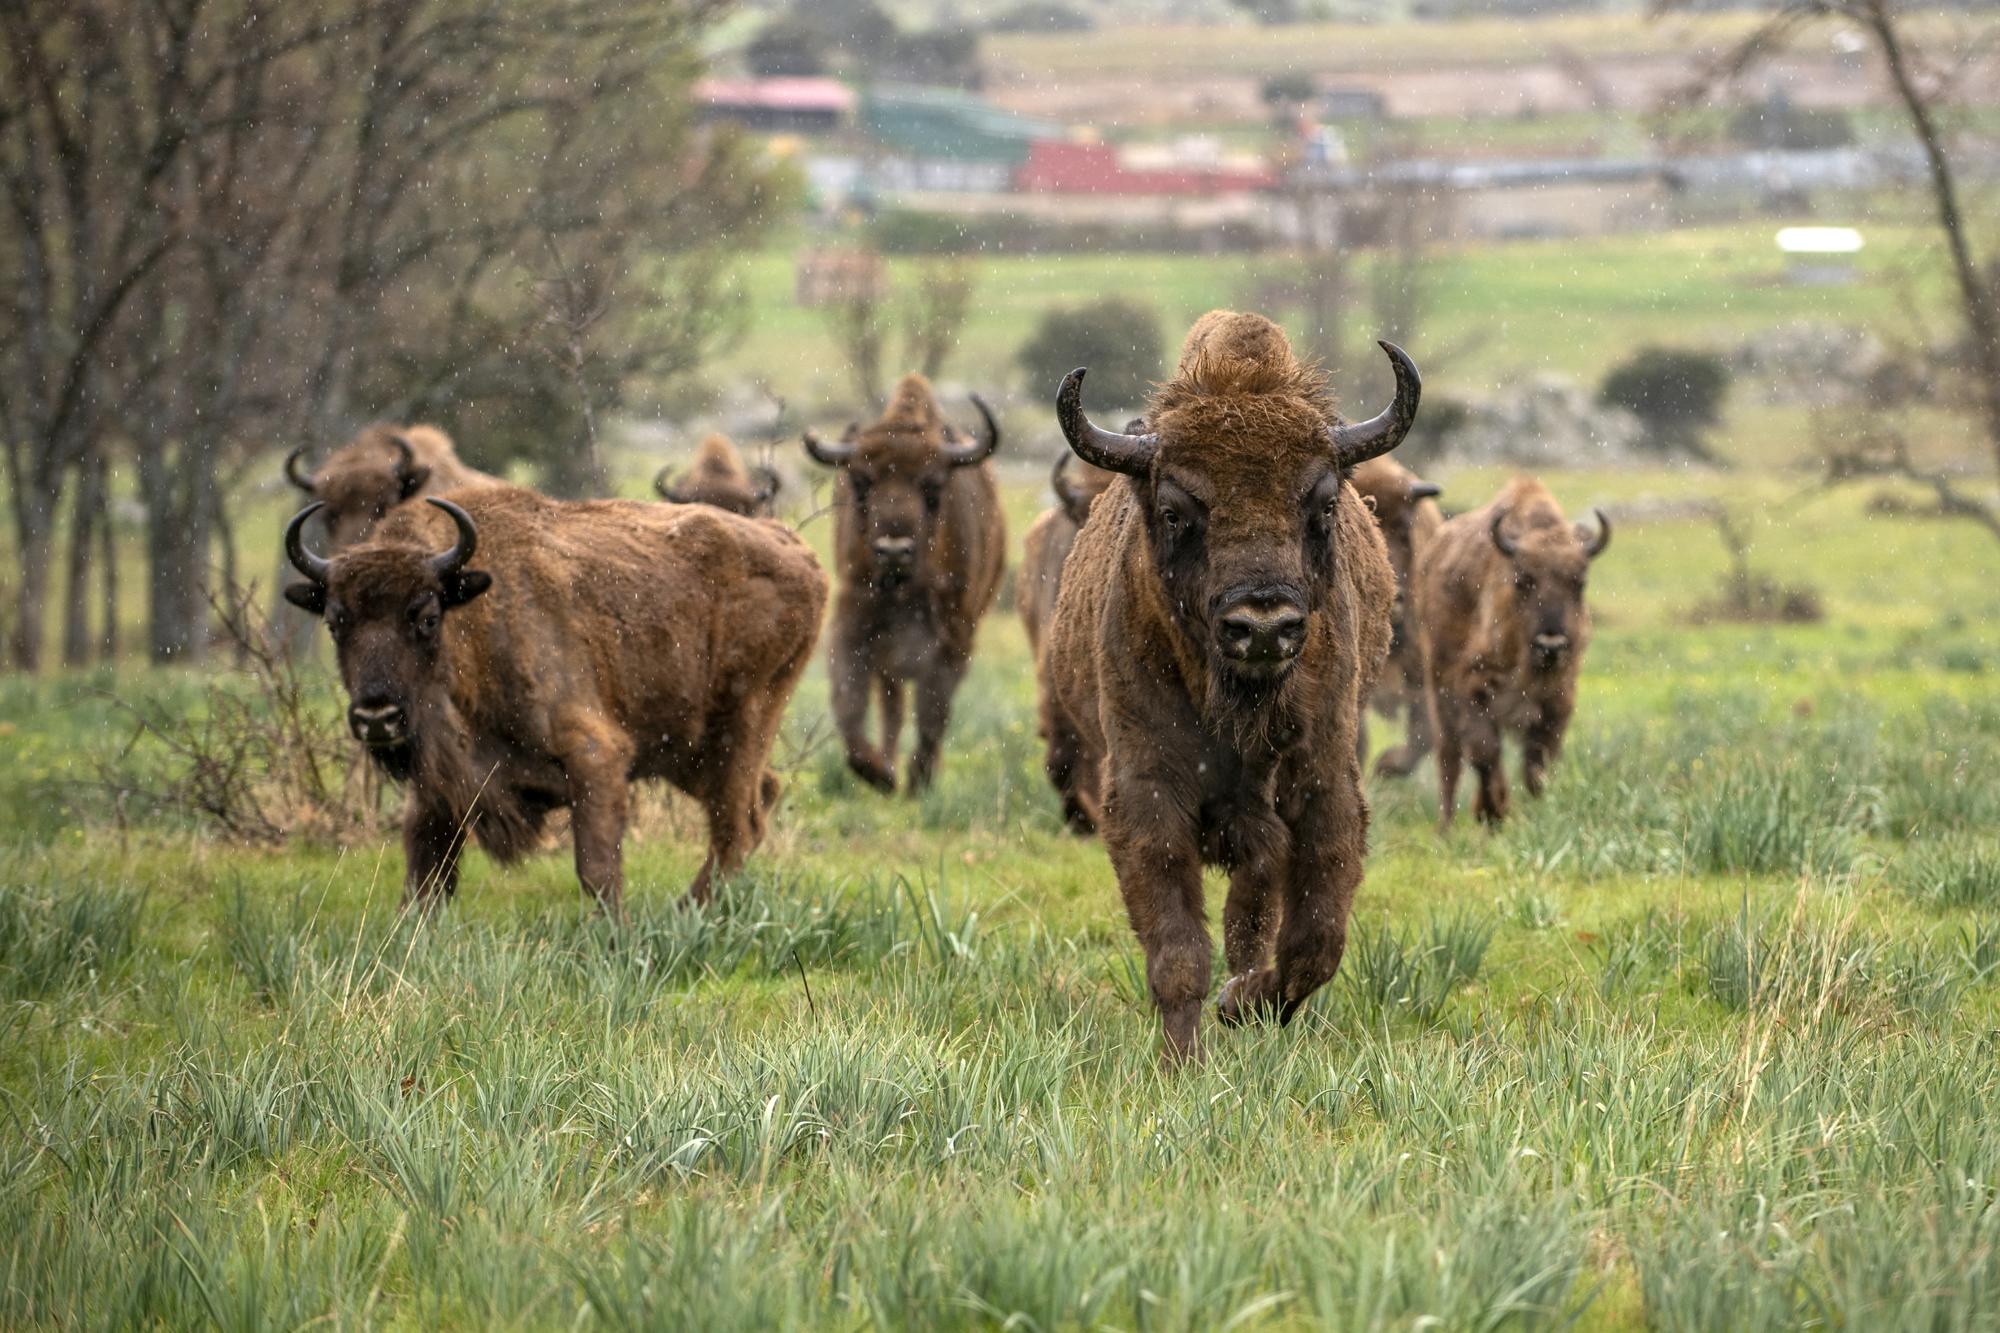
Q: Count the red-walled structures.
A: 1